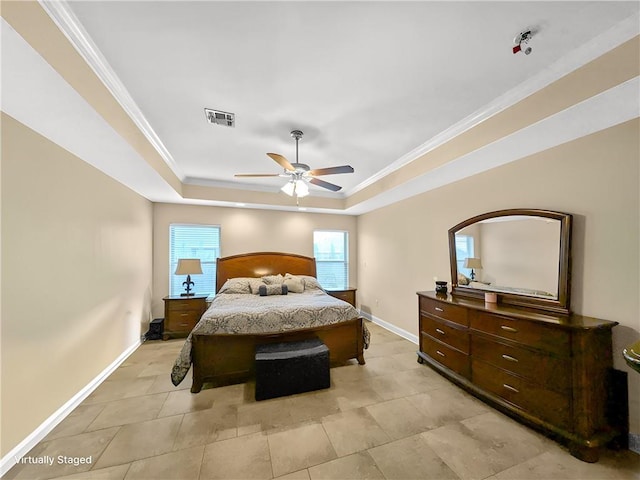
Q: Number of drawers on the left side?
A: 3